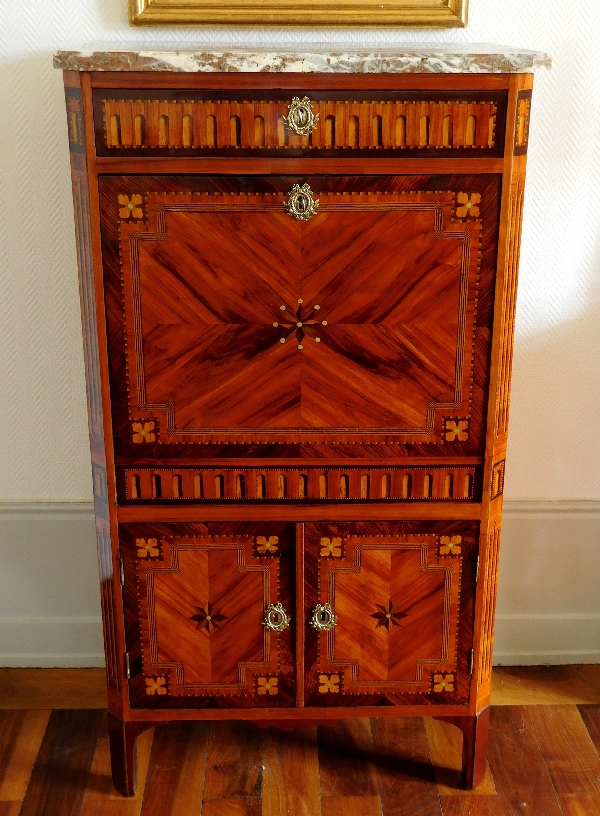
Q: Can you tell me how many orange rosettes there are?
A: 12